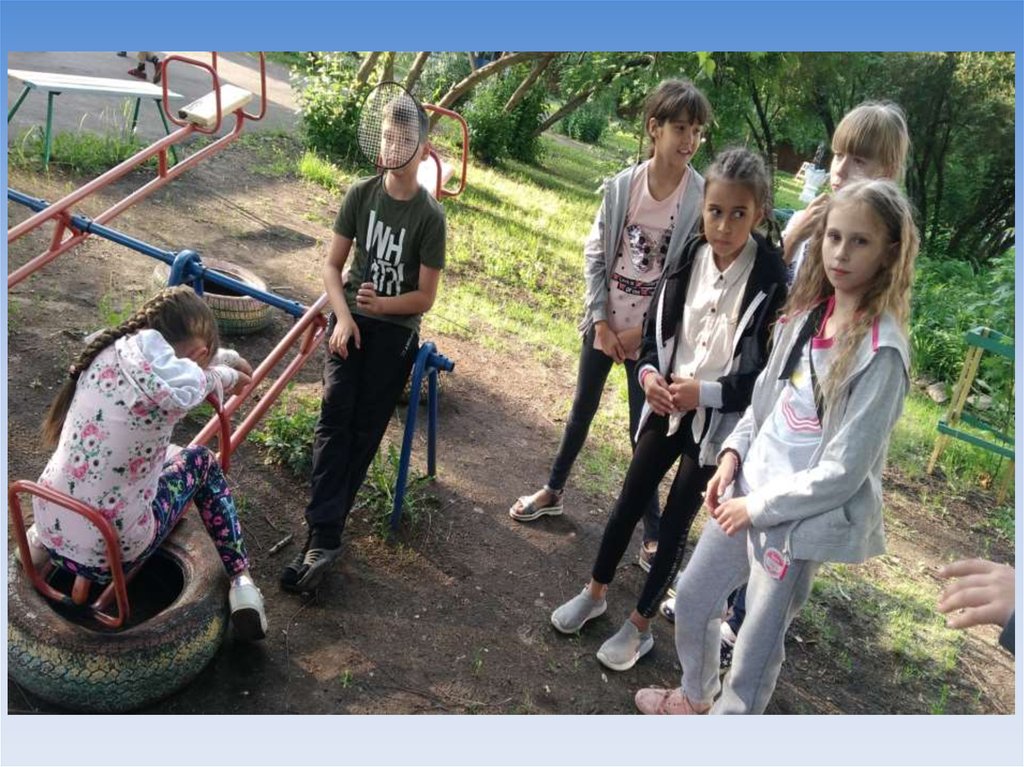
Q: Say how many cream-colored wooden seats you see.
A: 2